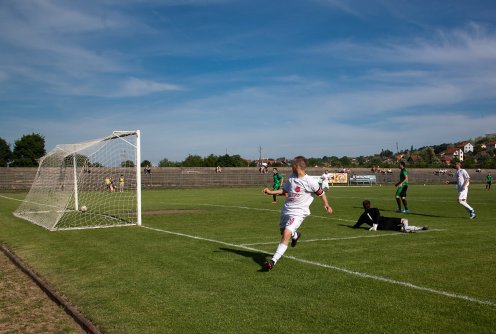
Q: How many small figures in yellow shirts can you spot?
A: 2